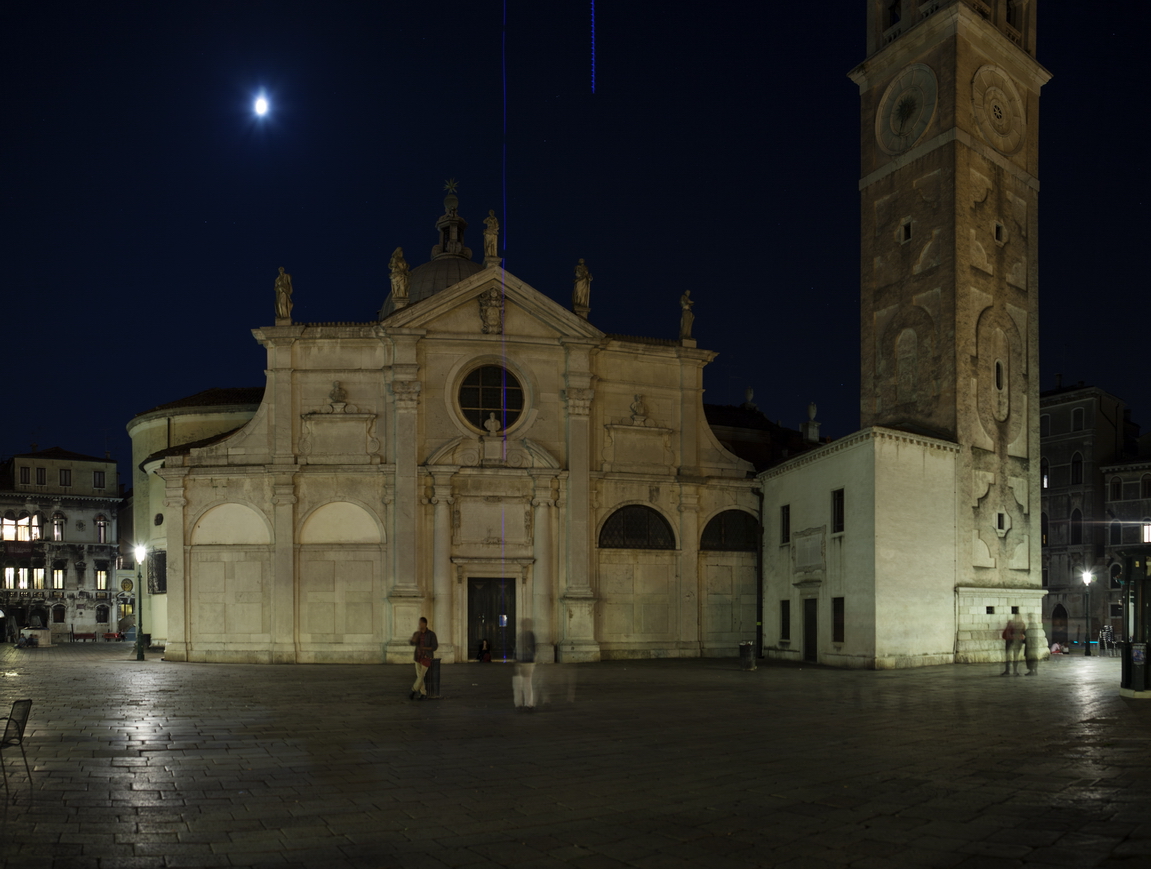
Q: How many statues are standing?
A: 5